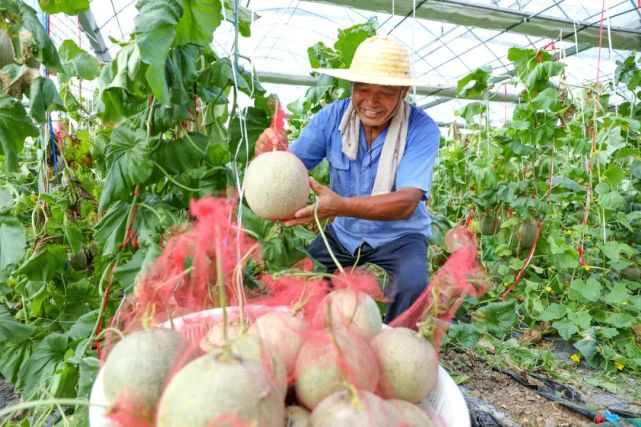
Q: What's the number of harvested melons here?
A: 12